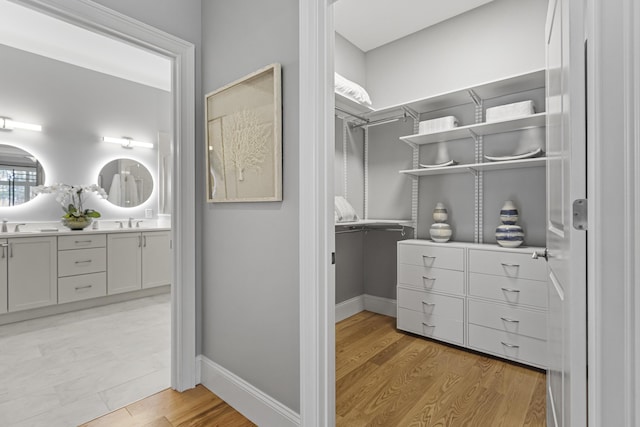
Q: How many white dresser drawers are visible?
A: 8